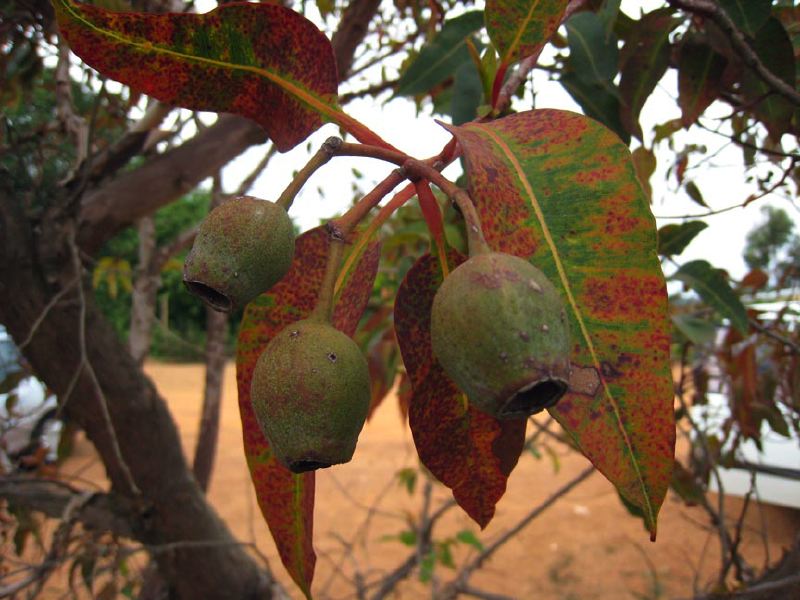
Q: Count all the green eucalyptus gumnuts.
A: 3